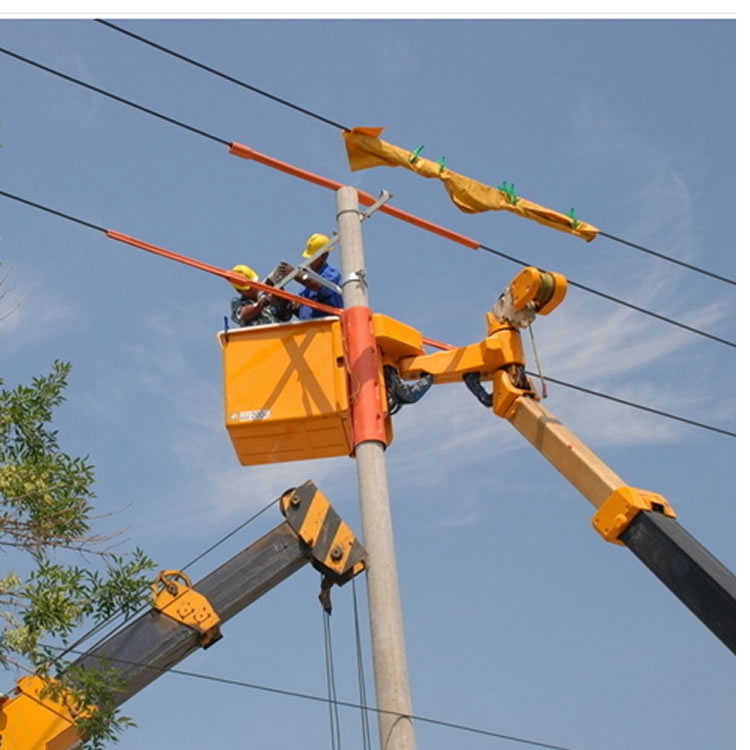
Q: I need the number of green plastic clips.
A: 5